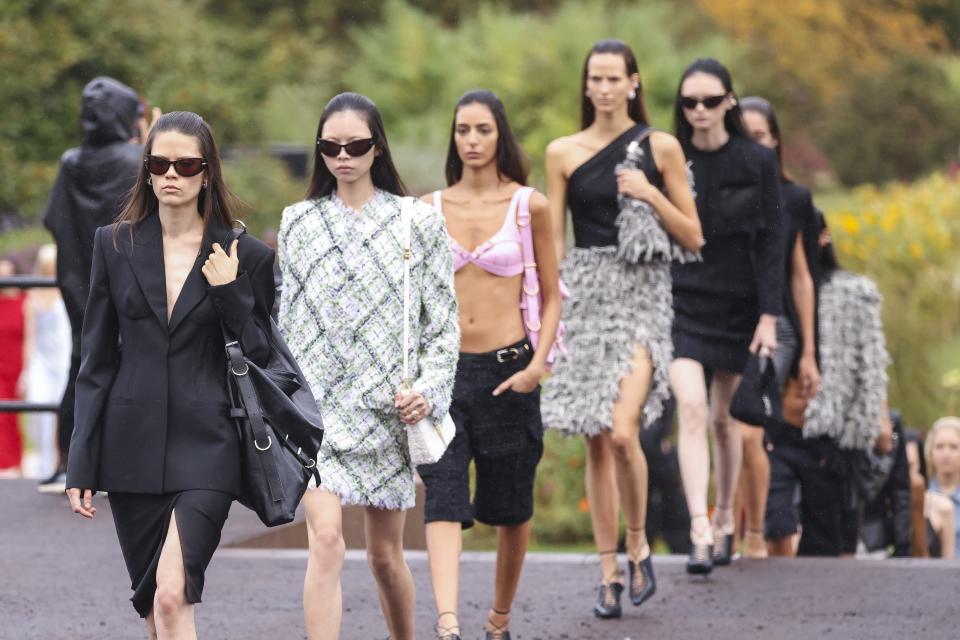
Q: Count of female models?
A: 7